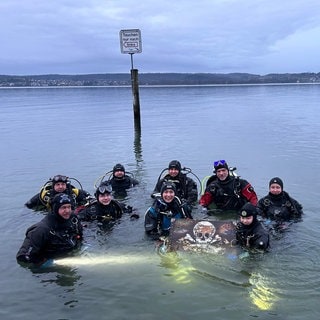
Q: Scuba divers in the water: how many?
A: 9